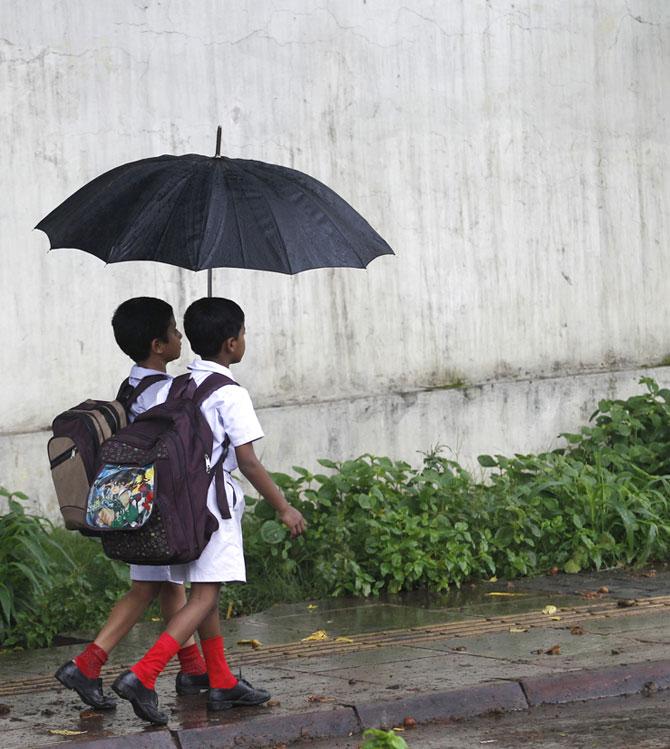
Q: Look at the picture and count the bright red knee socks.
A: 4